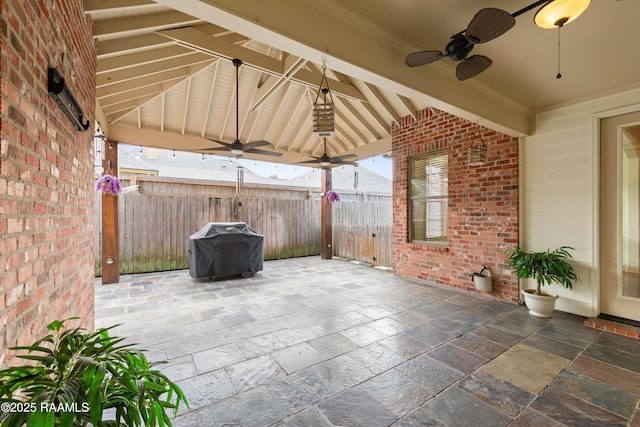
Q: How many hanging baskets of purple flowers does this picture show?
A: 2